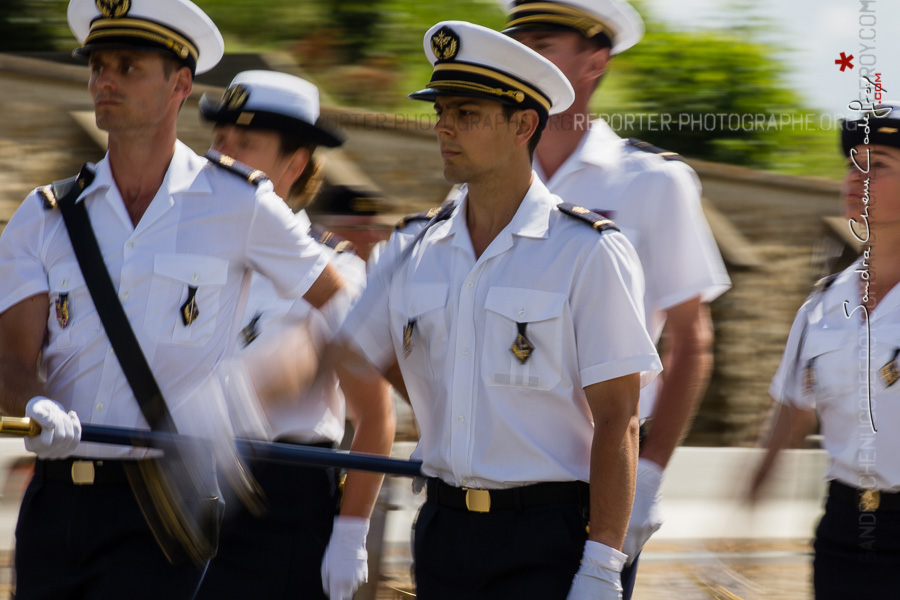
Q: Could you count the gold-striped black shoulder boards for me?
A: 7